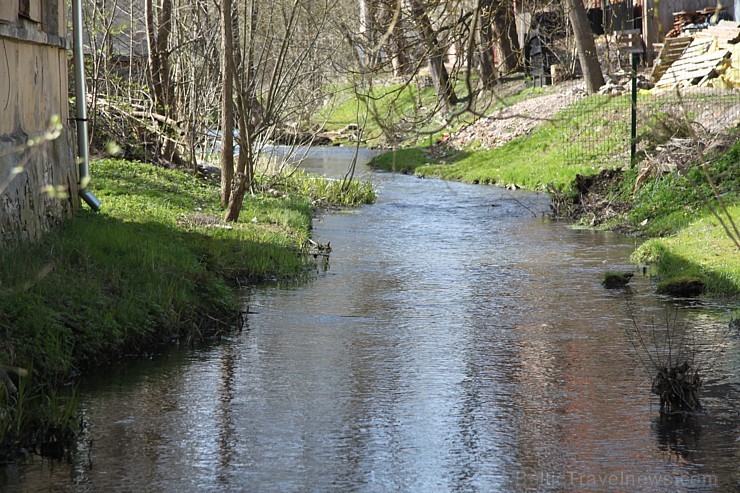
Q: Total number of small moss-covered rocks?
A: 2